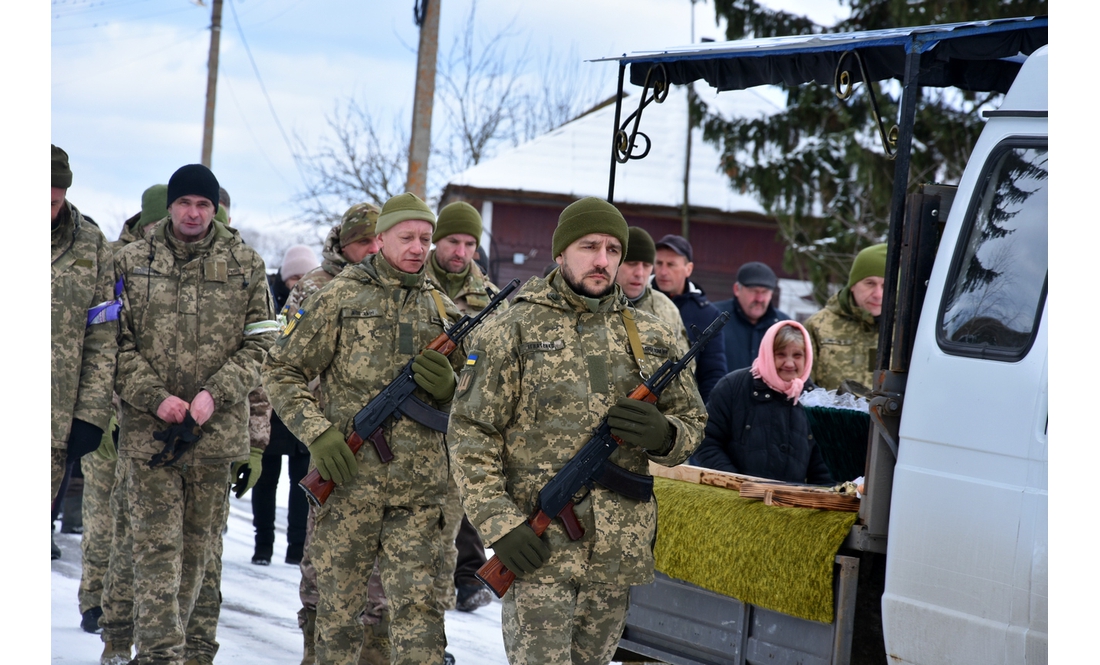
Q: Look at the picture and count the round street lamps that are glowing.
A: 0